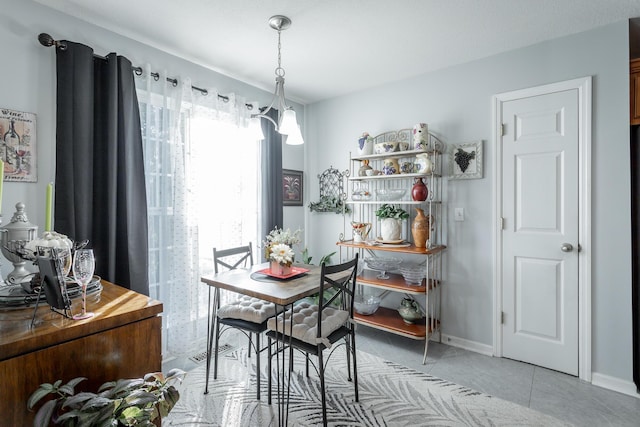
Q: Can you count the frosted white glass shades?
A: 3